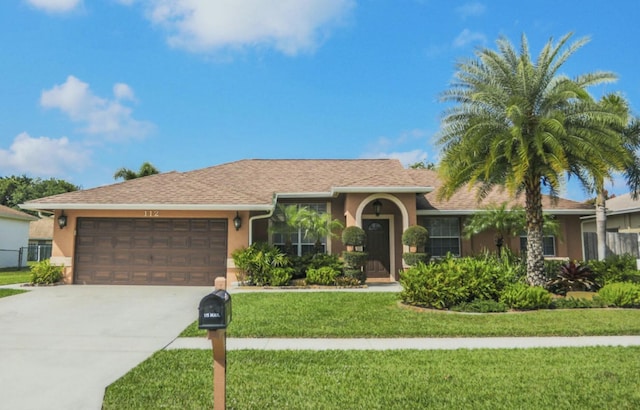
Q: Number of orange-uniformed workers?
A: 0